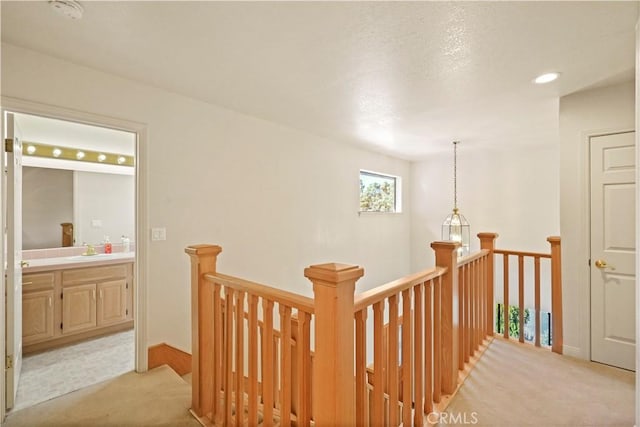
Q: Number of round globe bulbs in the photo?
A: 5